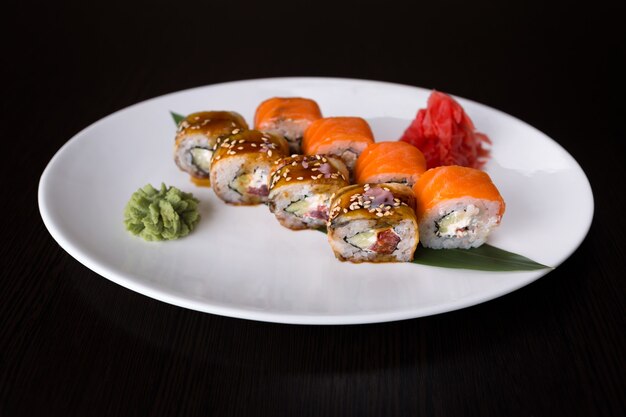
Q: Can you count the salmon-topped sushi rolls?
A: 4